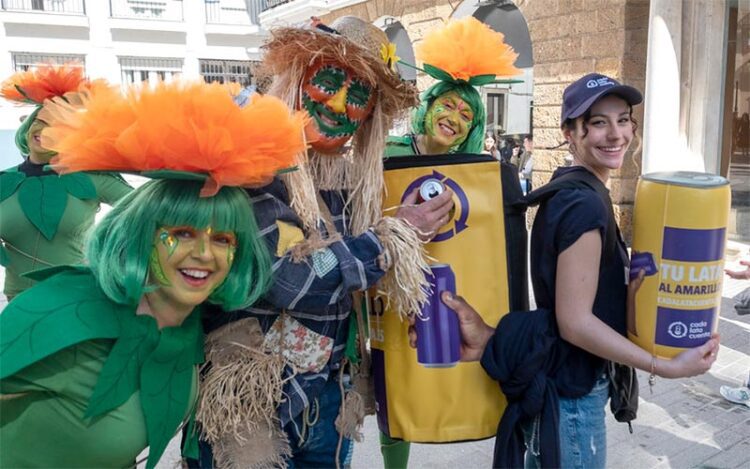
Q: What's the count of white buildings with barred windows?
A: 1